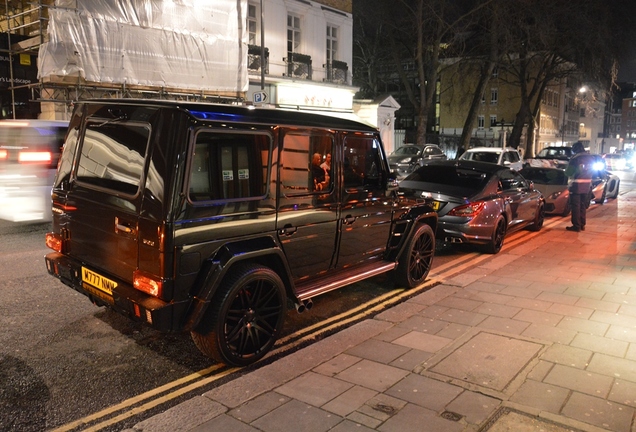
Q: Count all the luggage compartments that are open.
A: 0